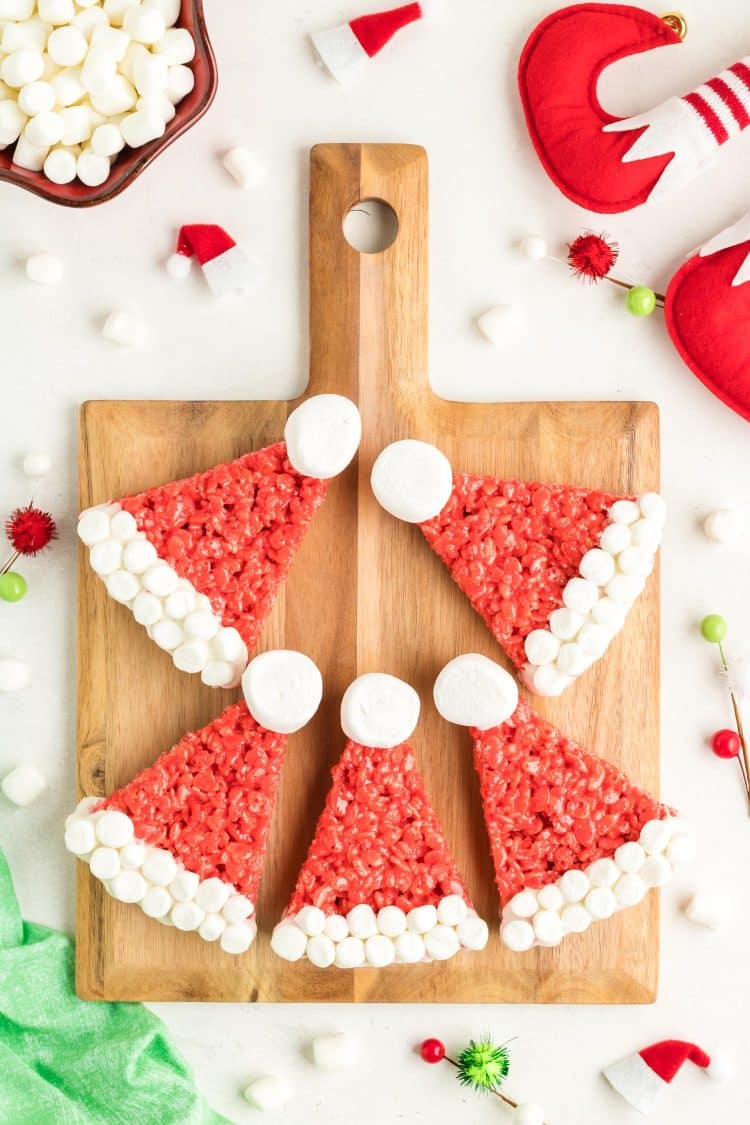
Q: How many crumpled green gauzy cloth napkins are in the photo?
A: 1